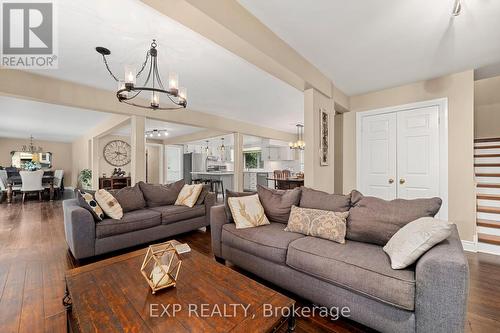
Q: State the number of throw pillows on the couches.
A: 6